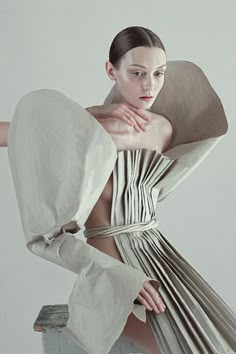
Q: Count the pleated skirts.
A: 1